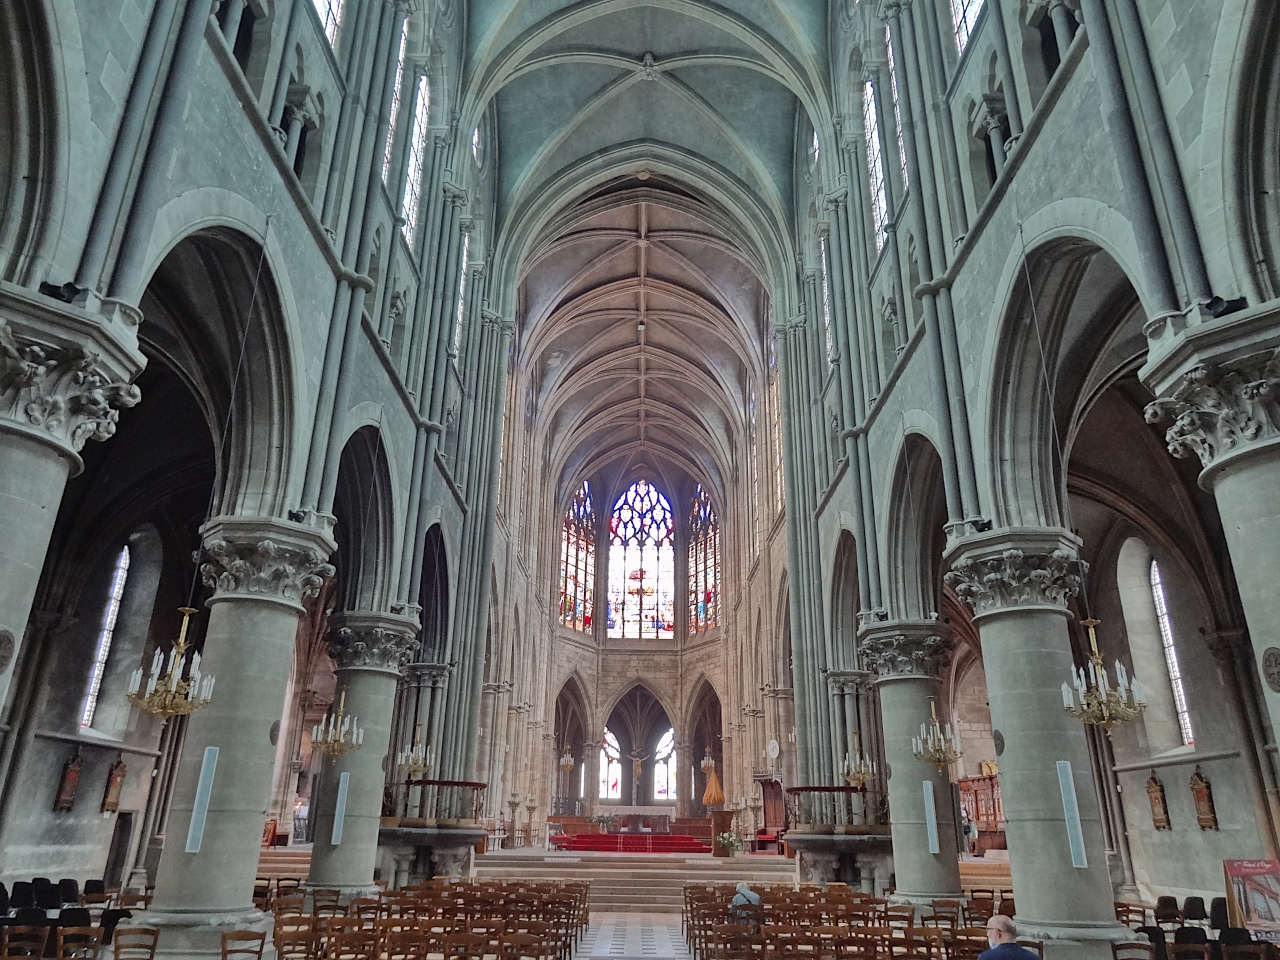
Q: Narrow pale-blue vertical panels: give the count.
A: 4